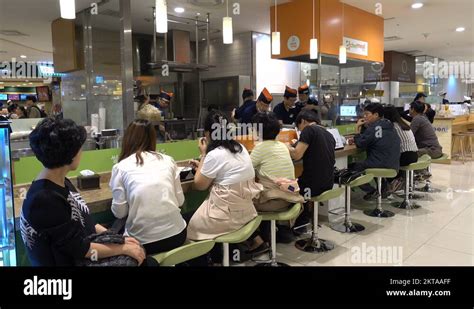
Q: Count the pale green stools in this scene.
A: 9